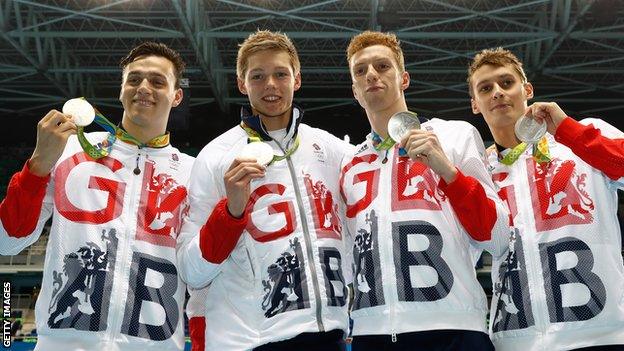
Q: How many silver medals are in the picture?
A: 4